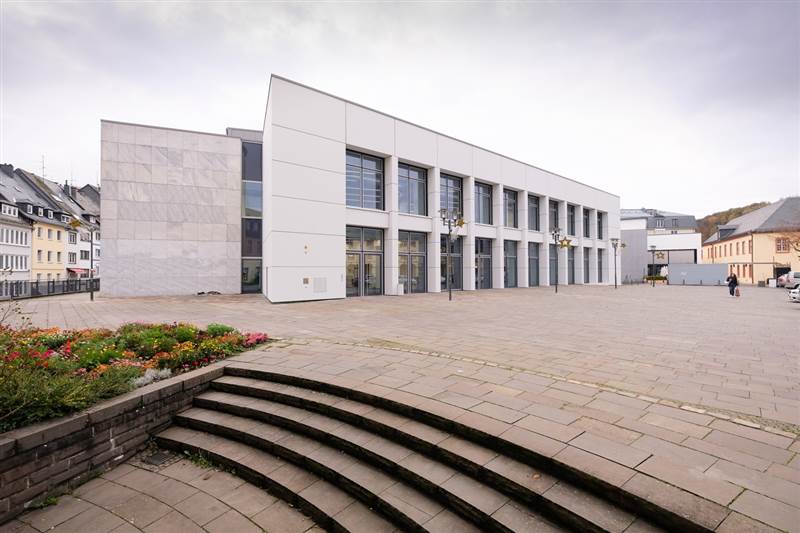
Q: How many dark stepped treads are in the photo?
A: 5